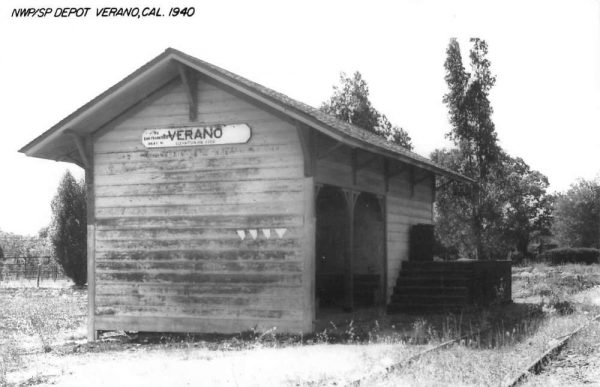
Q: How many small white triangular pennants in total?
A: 4